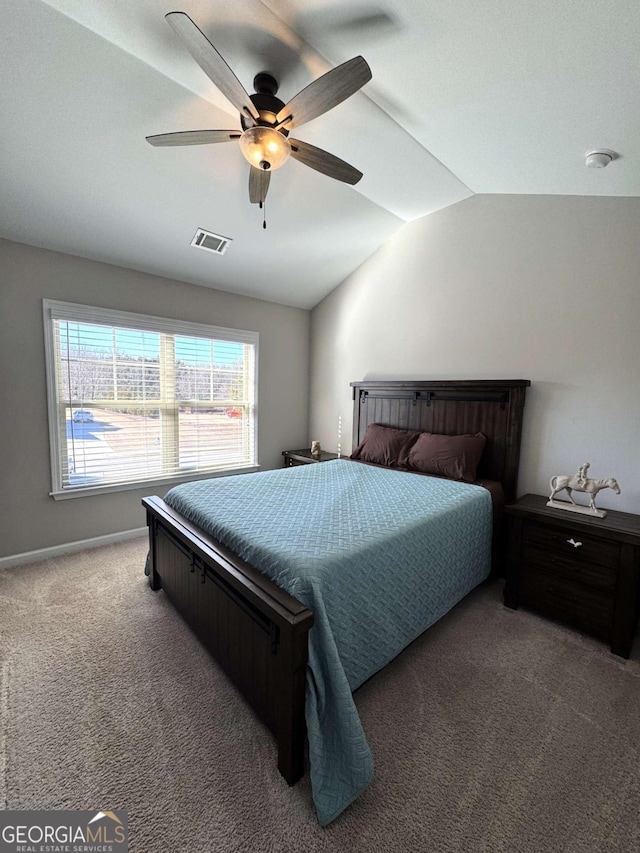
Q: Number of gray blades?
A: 5